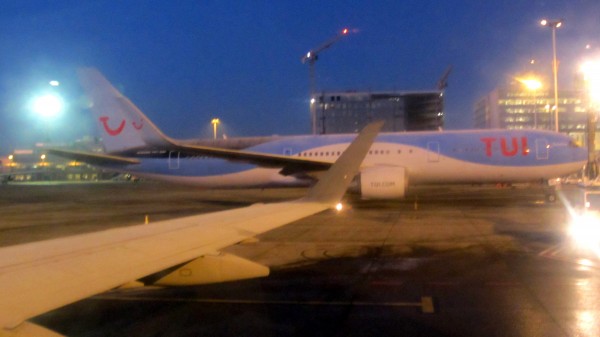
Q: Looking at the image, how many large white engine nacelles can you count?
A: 1